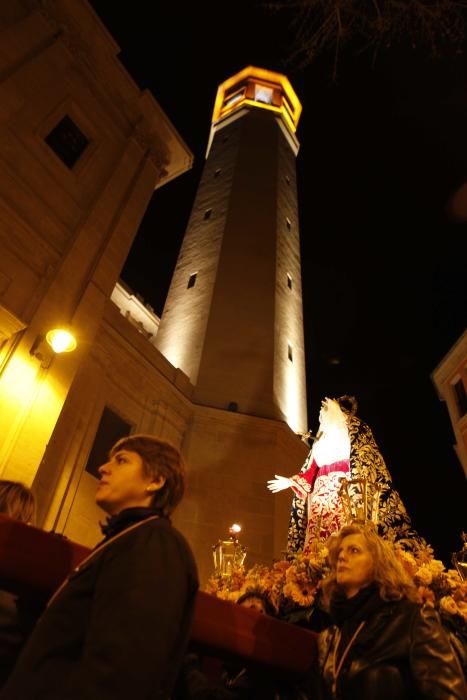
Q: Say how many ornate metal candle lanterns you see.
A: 3